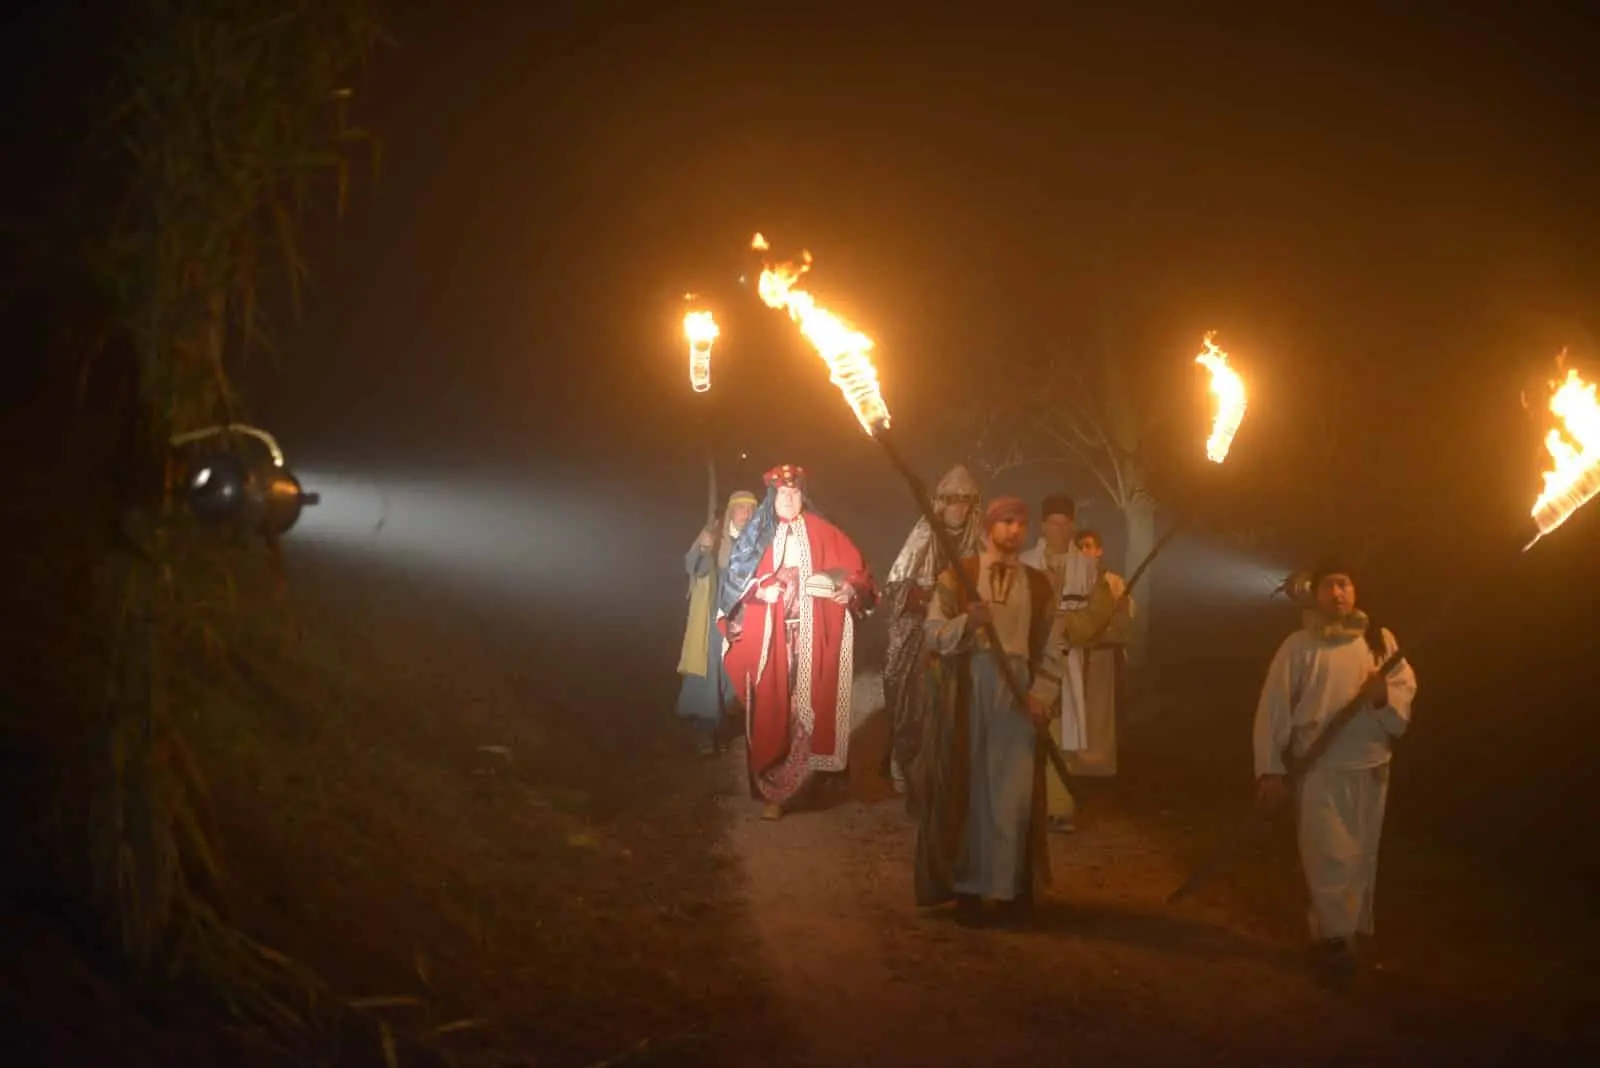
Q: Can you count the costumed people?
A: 7